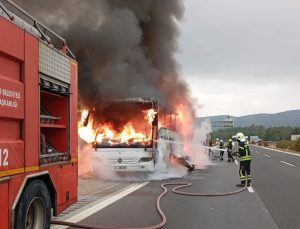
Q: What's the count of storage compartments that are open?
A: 1